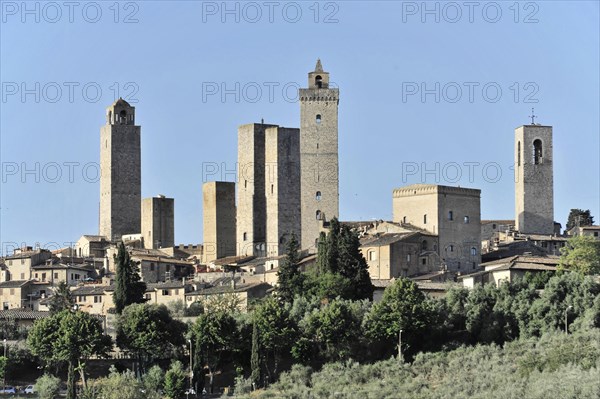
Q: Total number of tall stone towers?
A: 7